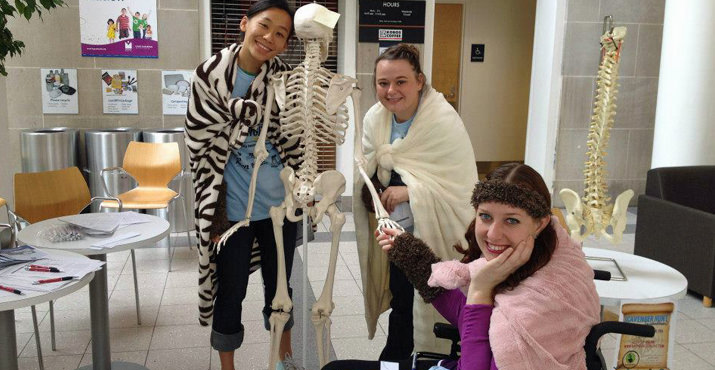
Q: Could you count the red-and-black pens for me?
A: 4